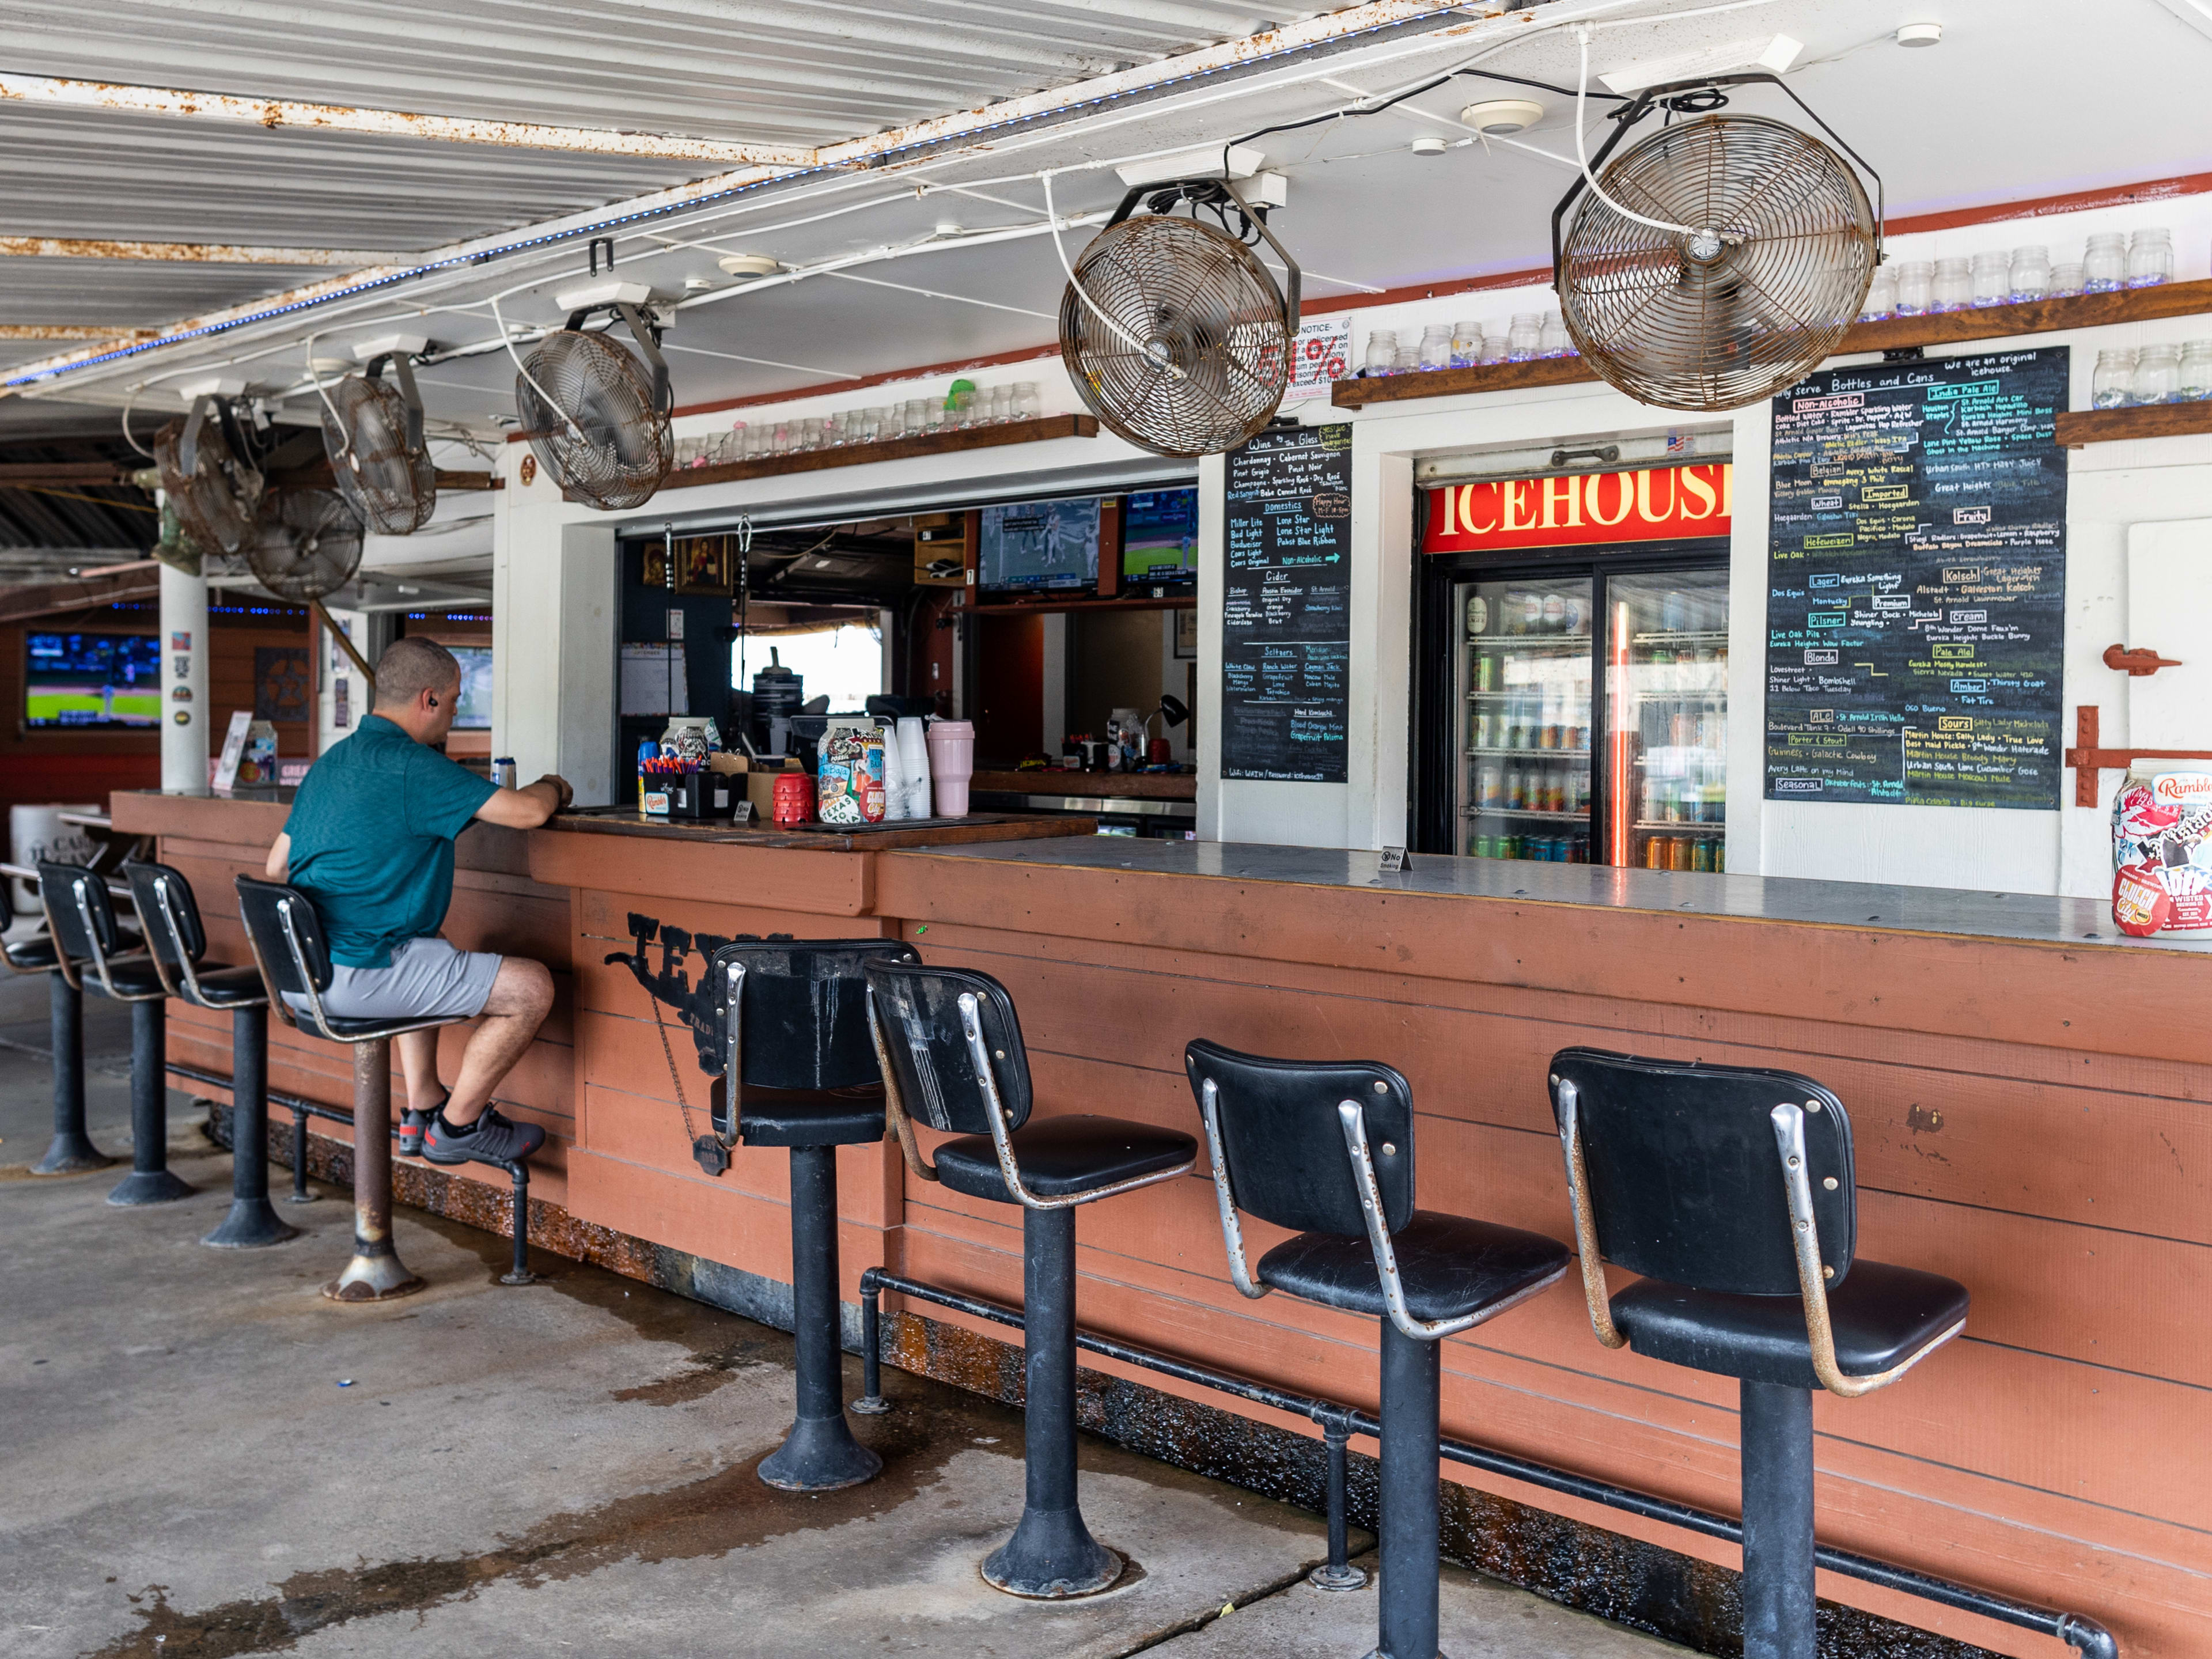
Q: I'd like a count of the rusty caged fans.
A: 6